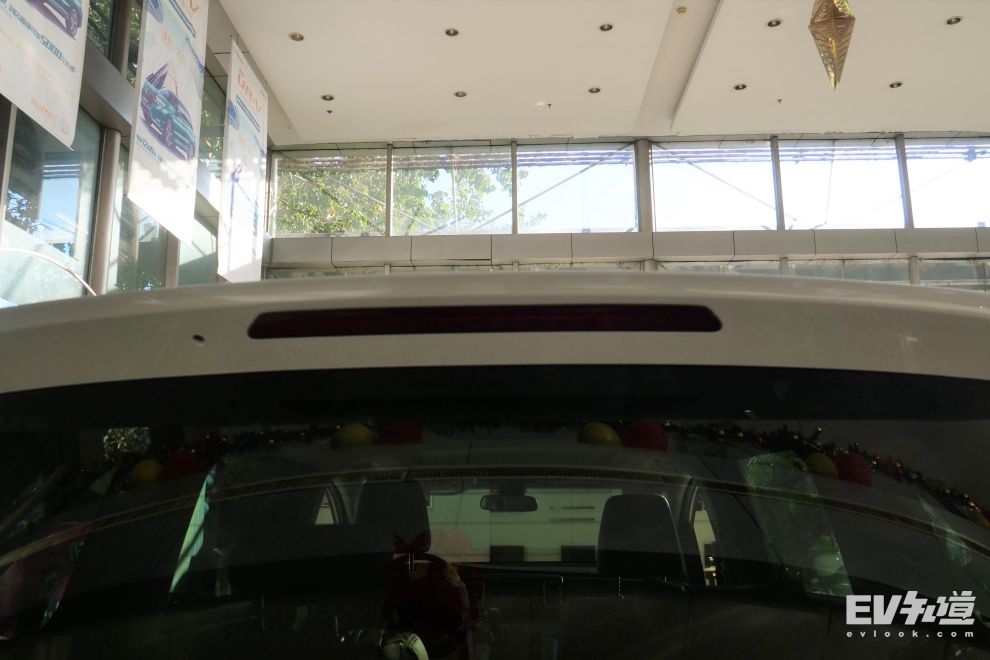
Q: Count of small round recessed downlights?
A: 10